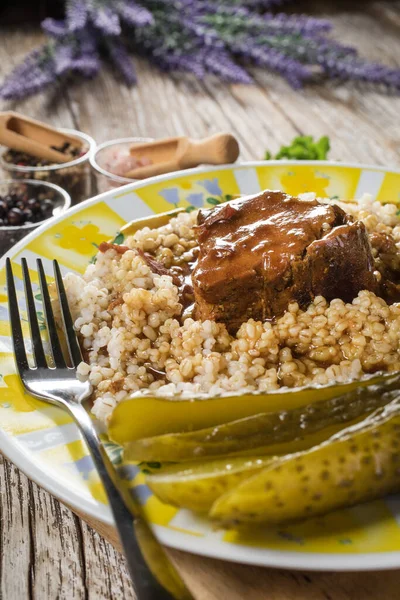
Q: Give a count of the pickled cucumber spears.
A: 4